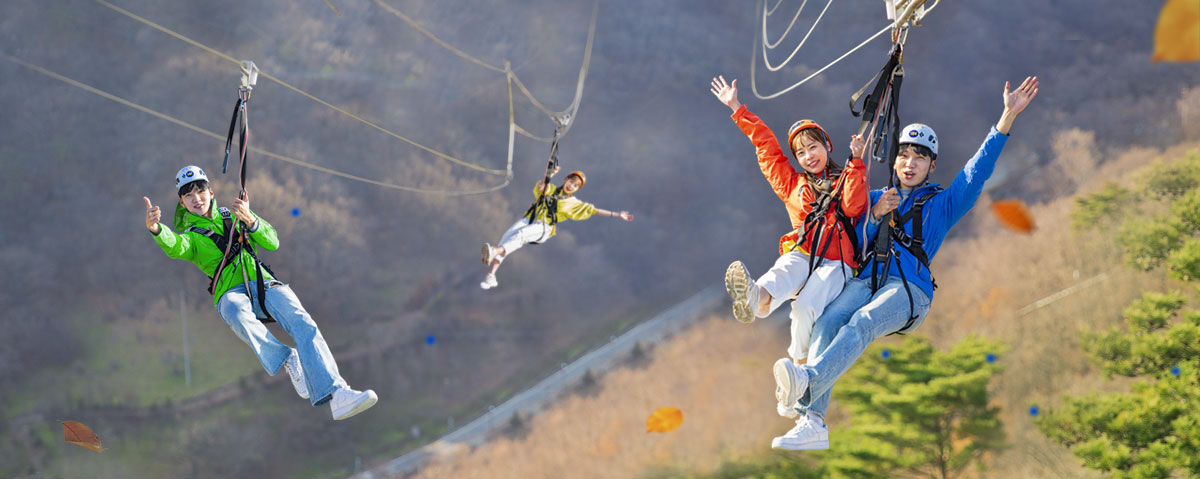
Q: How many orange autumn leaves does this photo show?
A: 4